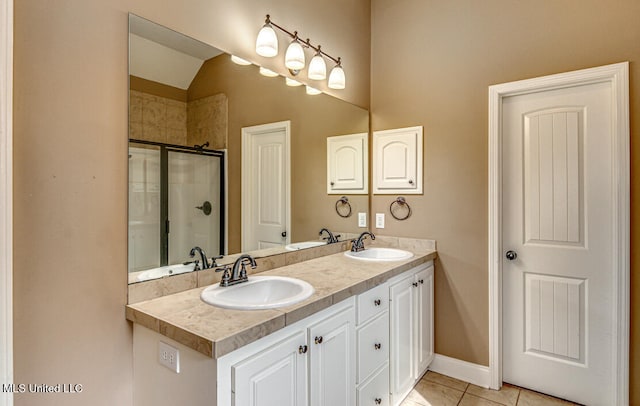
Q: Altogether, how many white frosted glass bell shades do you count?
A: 4